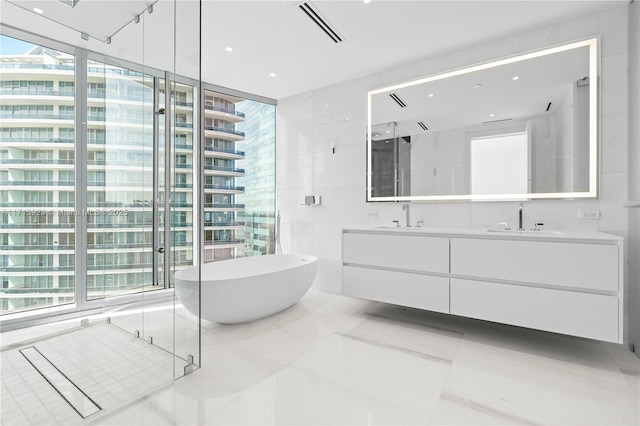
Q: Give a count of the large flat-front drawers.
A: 4